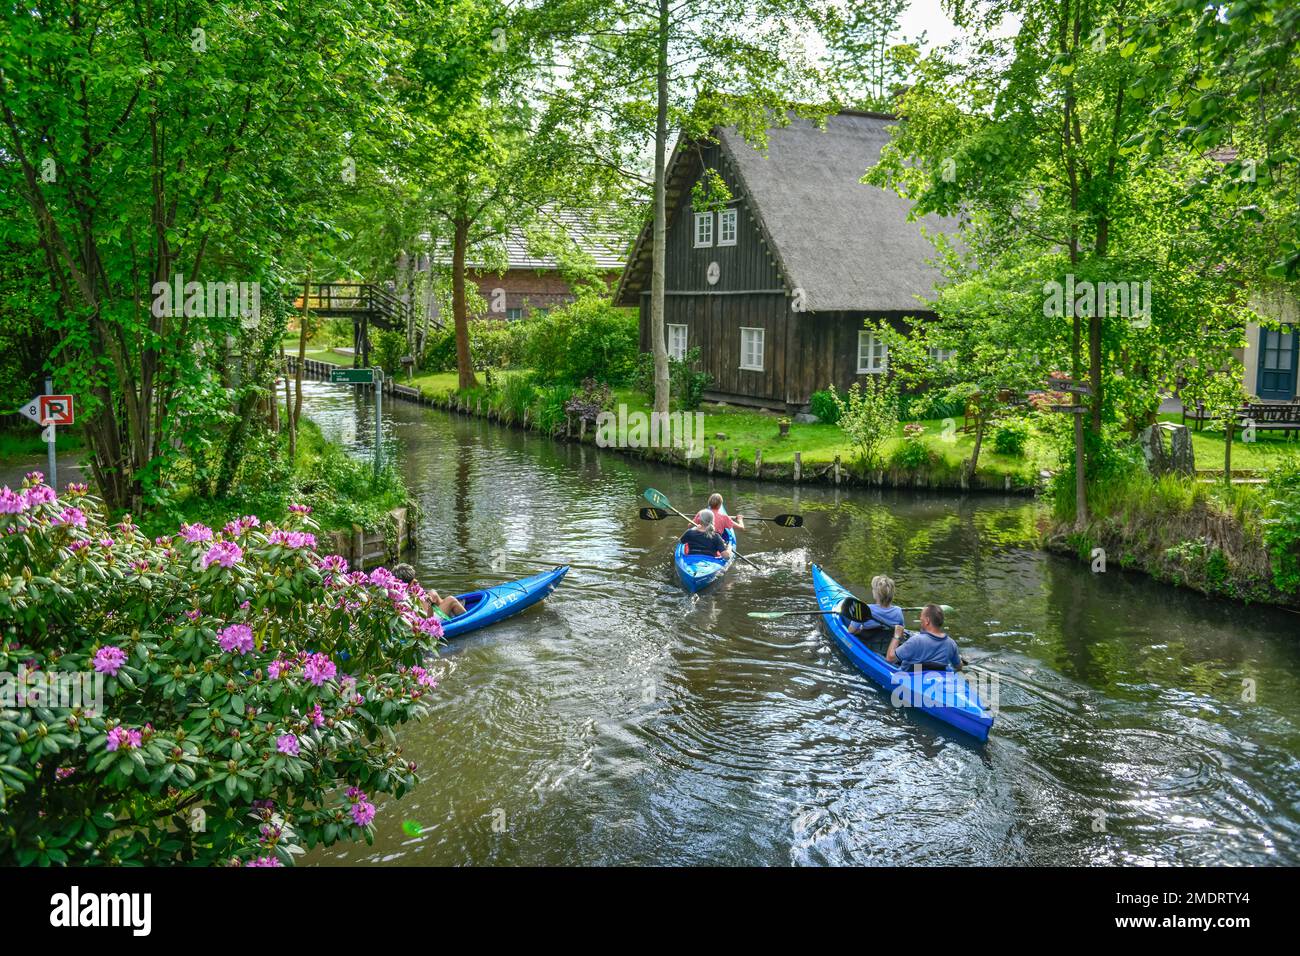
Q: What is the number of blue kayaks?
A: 3